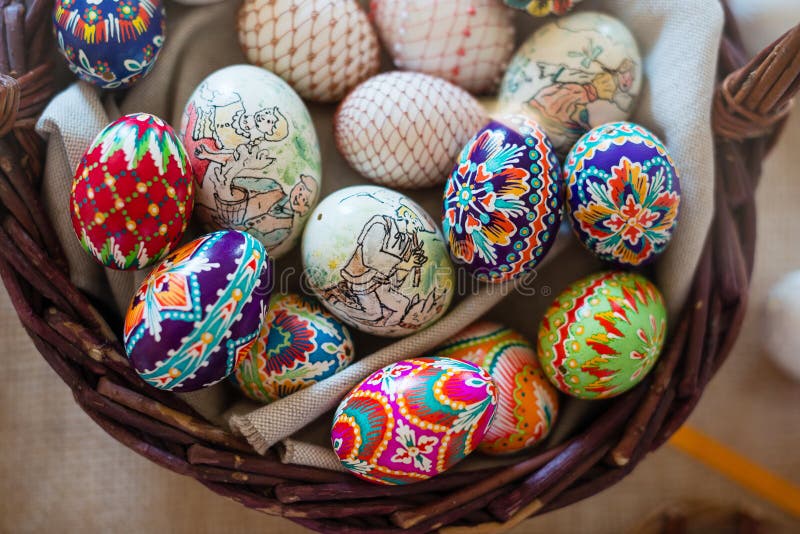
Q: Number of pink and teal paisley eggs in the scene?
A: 1